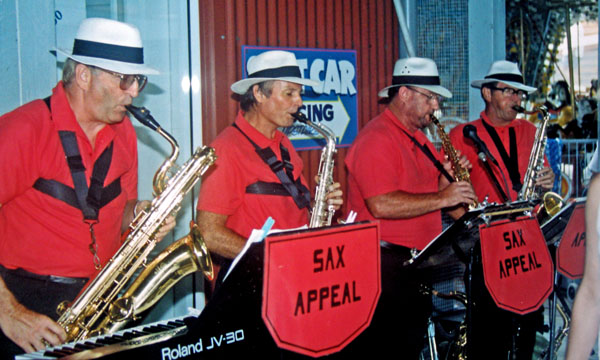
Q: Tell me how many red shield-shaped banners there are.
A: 3